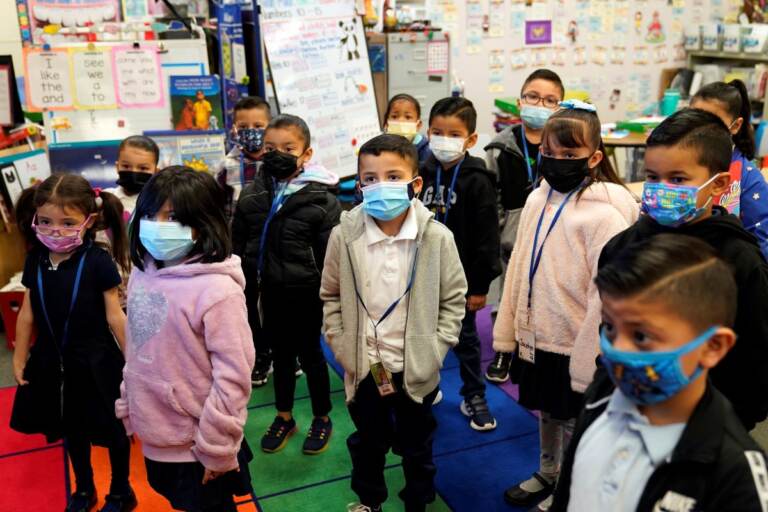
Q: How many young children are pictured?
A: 13